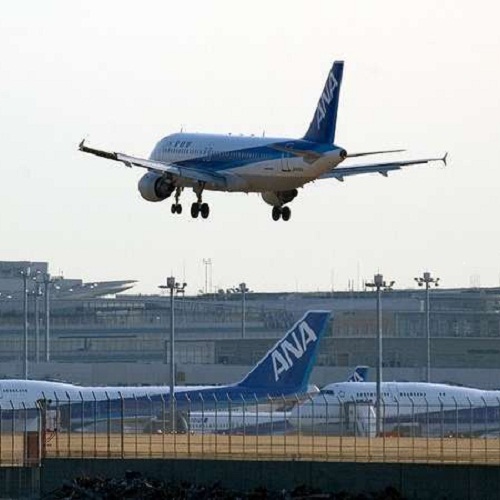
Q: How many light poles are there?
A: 7